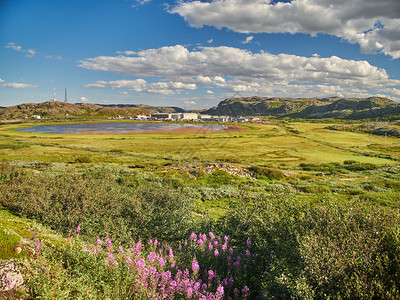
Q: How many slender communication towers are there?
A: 2